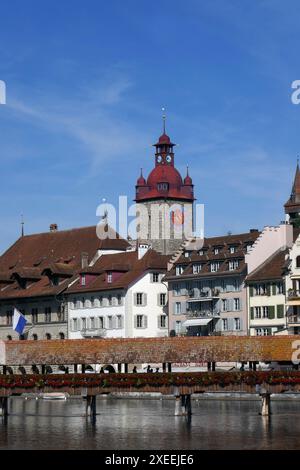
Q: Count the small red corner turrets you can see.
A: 2